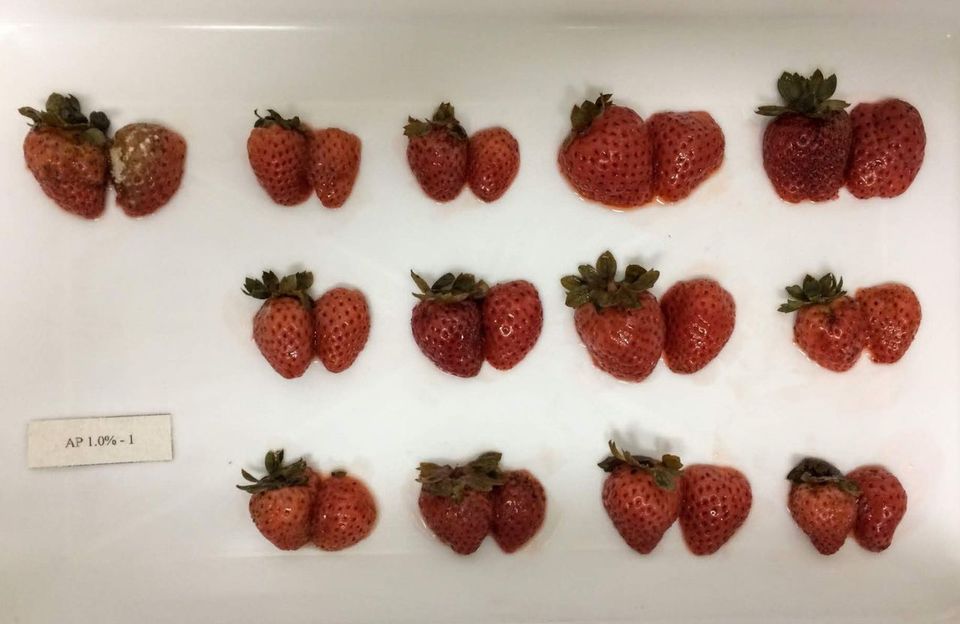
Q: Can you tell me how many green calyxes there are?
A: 13